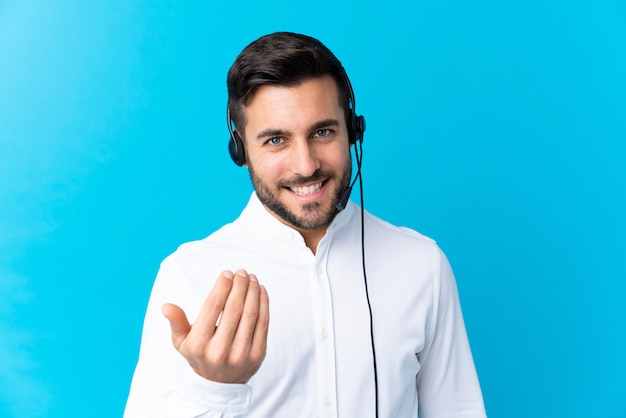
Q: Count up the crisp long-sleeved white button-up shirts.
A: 1